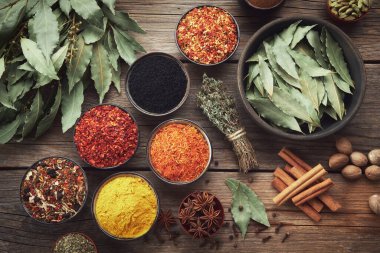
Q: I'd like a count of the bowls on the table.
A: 11